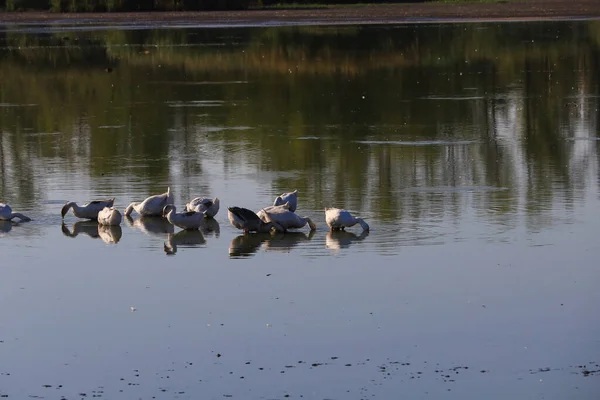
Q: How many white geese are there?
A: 9